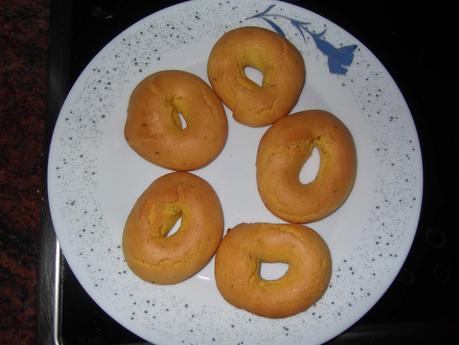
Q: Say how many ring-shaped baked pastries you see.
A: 5